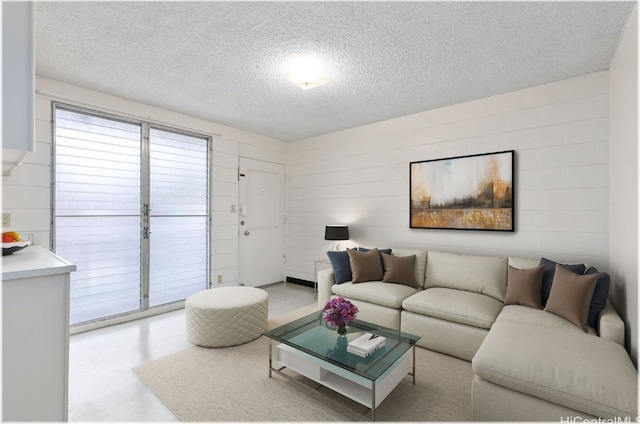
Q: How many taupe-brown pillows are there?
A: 4